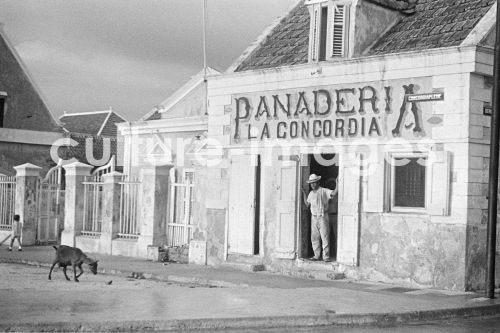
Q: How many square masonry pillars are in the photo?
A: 4